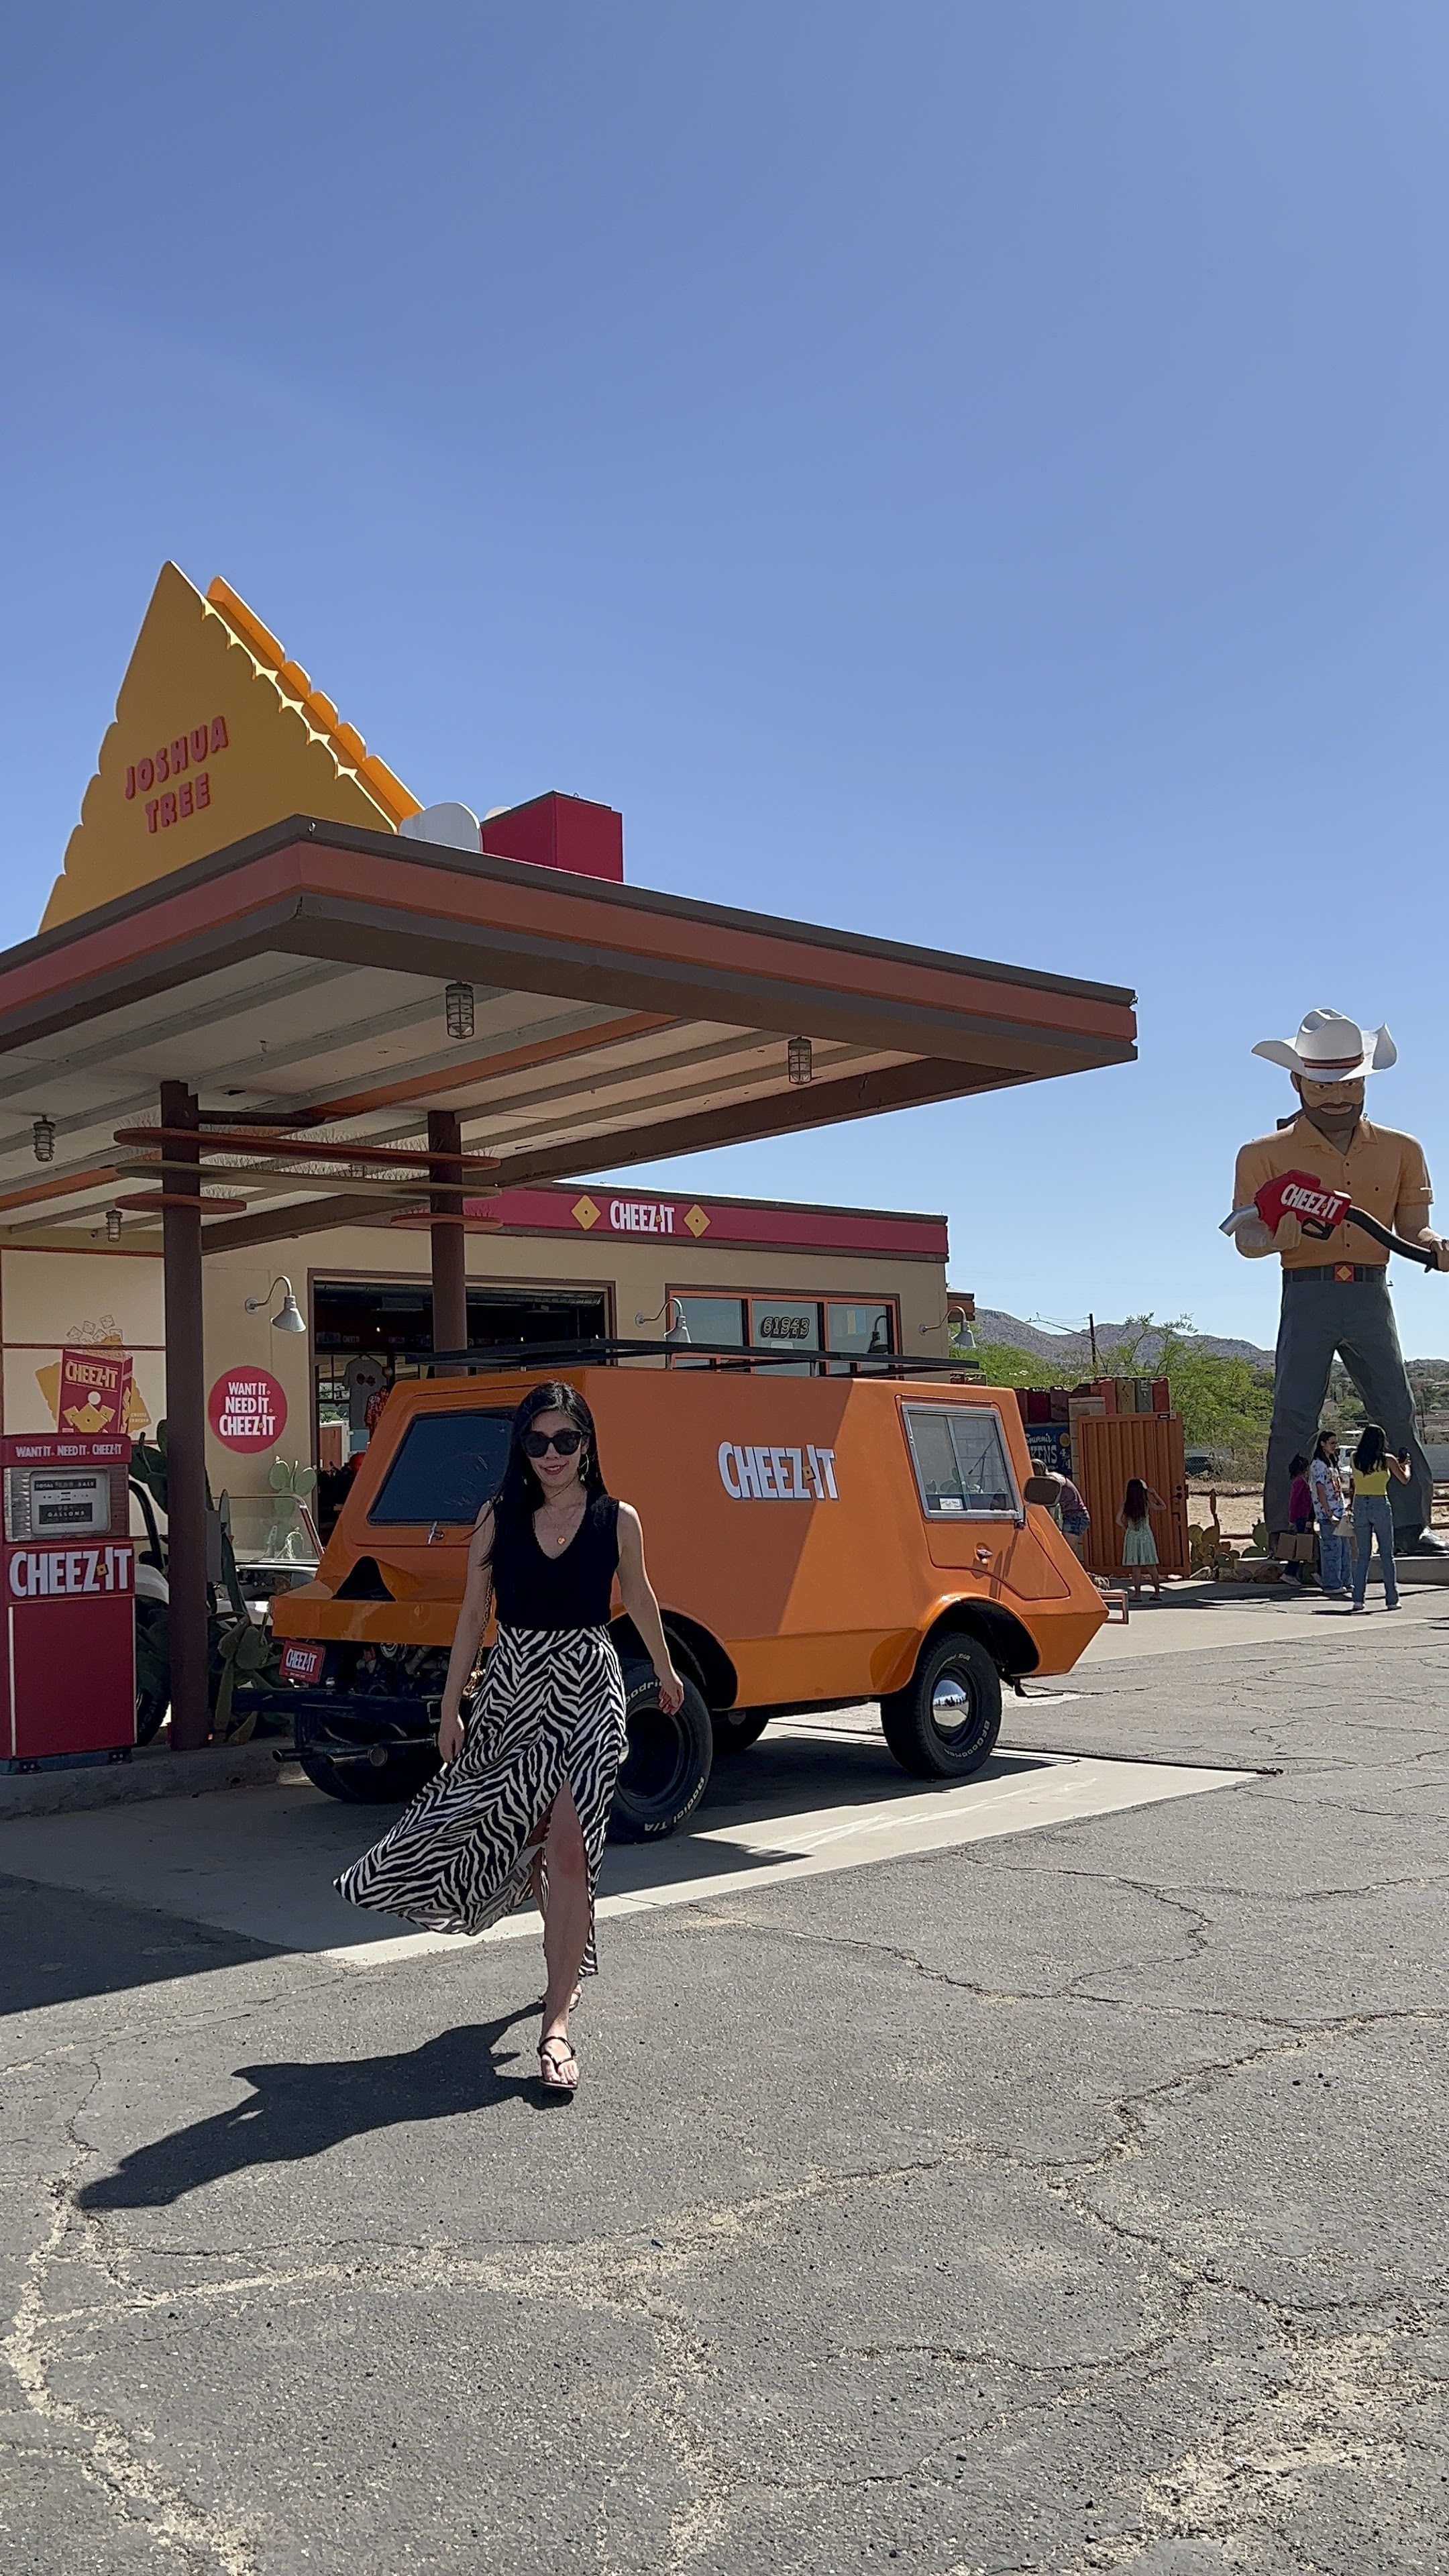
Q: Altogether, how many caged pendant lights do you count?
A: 4